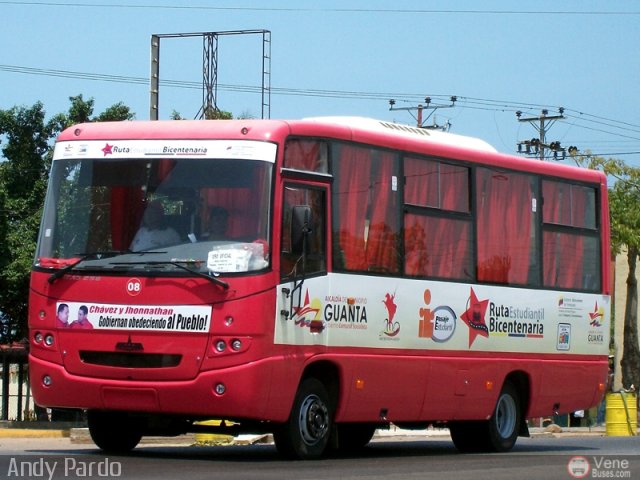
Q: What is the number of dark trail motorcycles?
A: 0